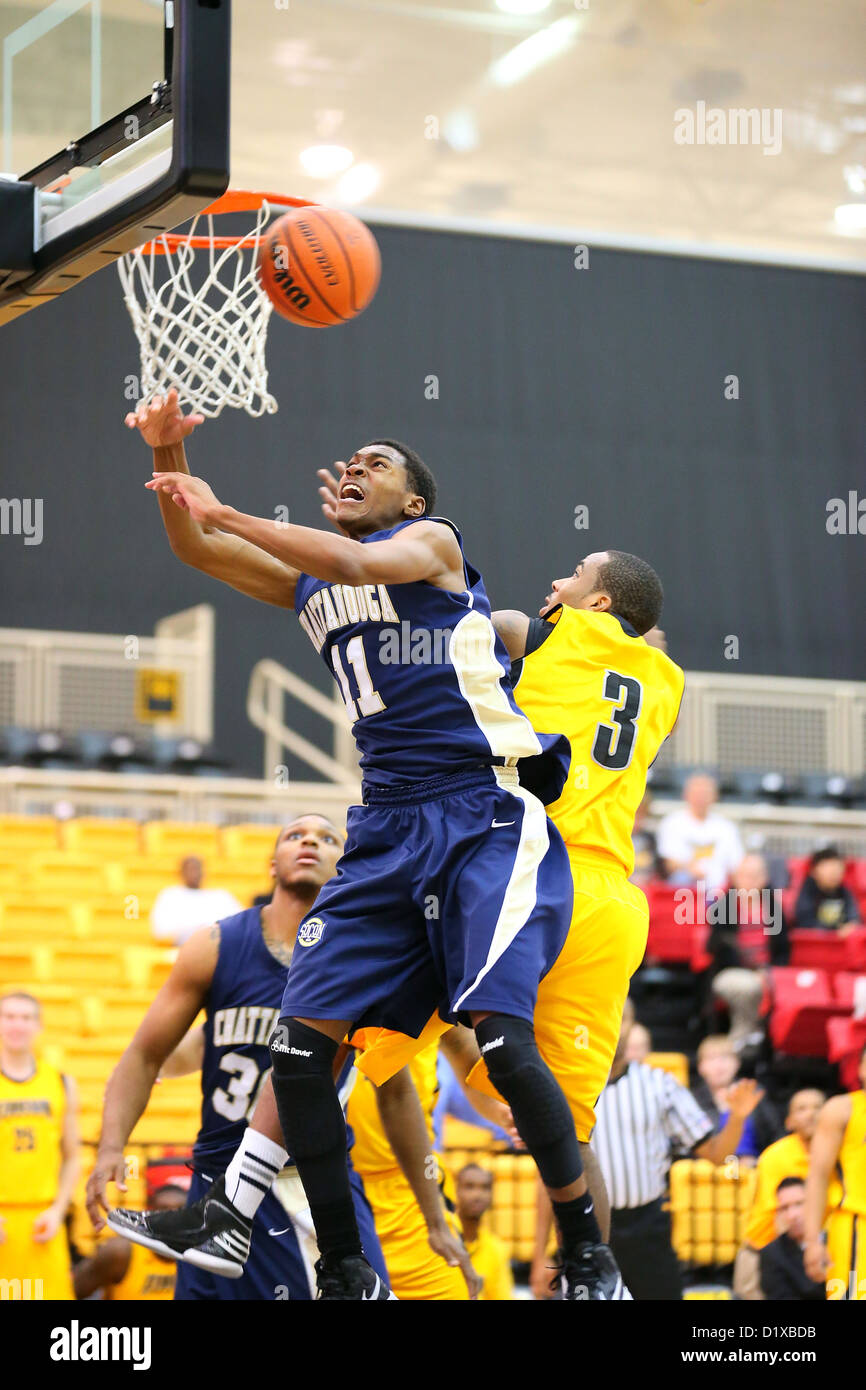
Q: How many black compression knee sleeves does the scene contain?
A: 2